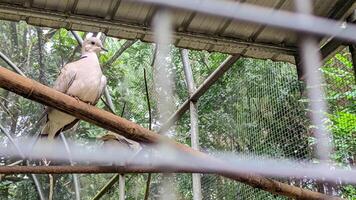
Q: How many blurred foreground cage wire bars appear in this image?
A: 4